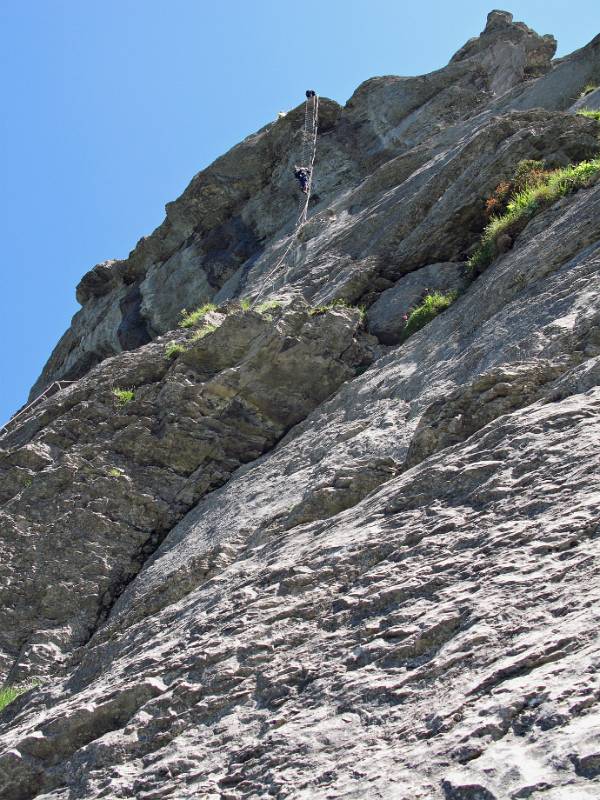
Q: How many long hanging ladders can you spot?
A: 1